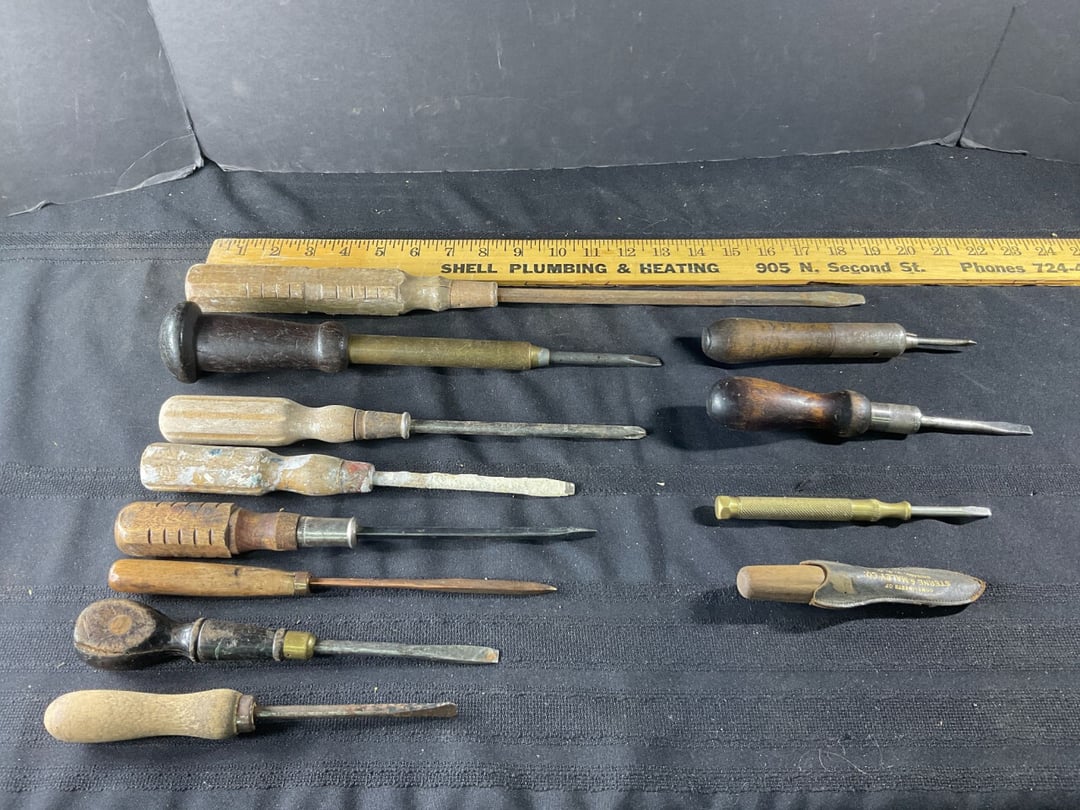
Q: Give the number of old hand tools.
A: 12